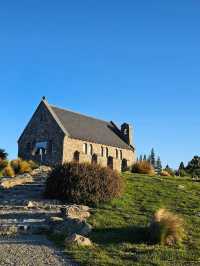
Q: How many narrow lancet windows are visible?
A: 6